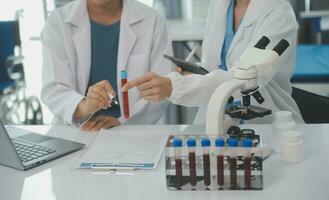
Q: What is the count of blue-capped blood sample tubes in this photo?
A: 7